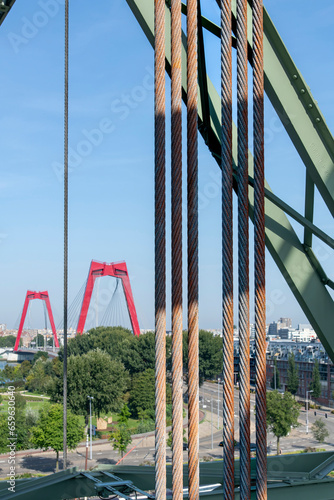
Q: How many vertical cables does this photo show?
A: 7